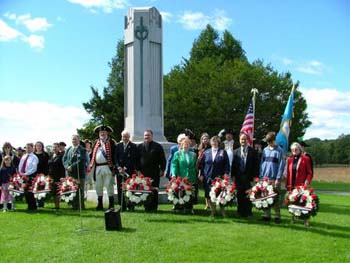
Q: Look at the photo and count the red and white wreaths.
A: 8